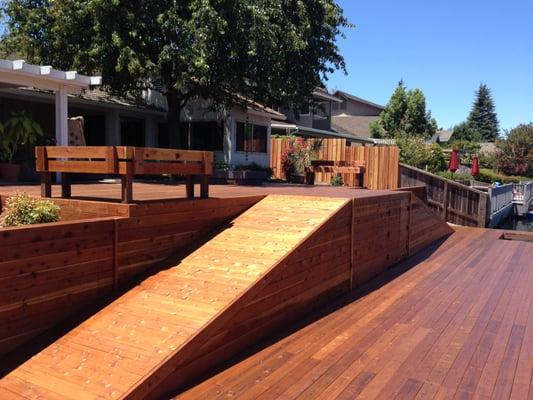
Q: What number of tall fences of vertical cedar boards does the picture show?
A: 1